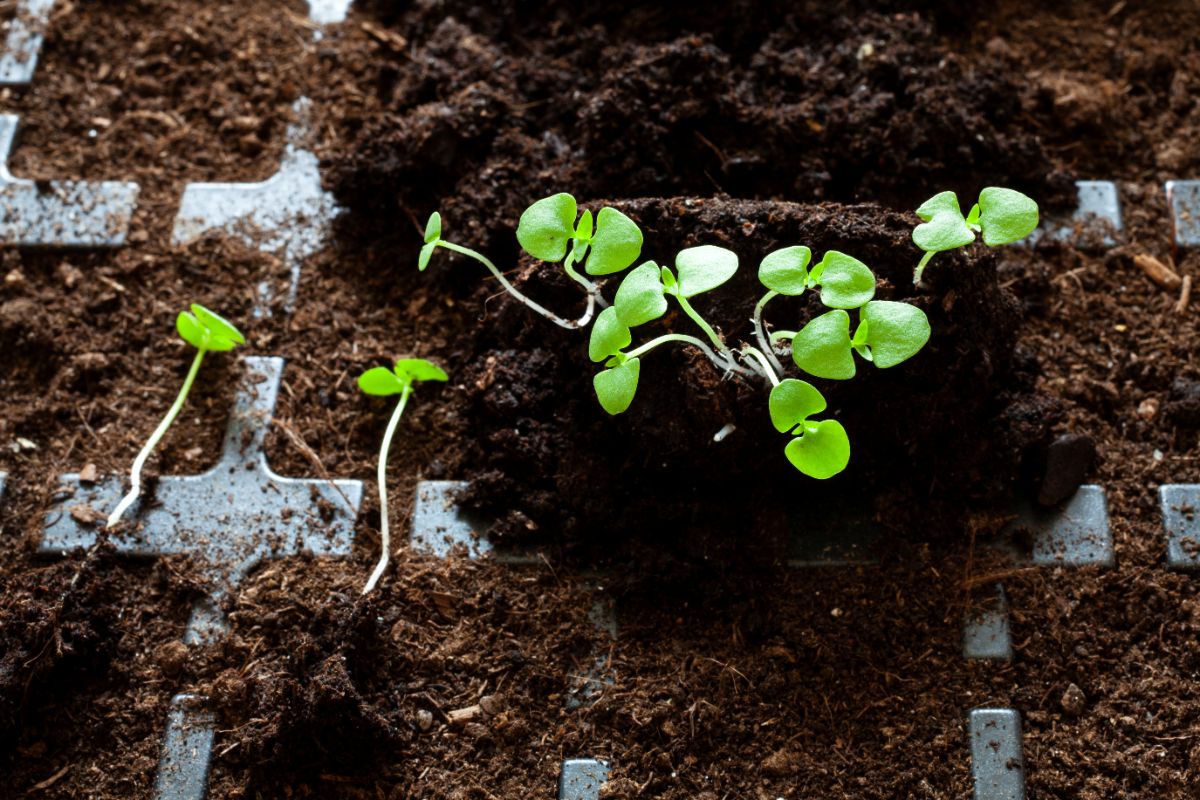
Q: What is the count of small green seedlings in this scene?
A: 10